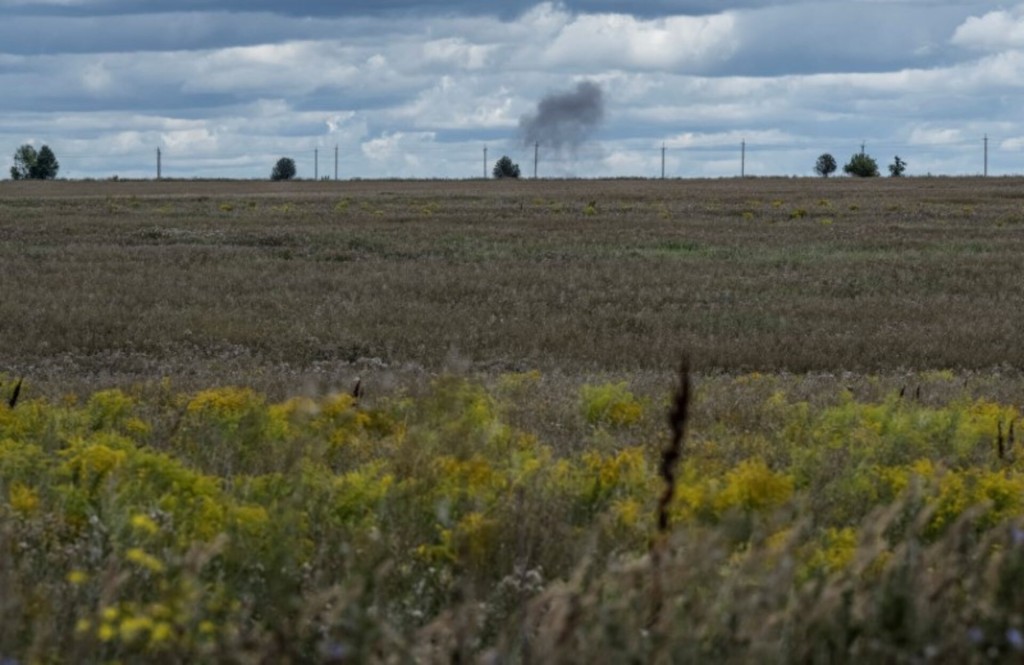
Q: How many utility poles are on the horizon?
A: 9